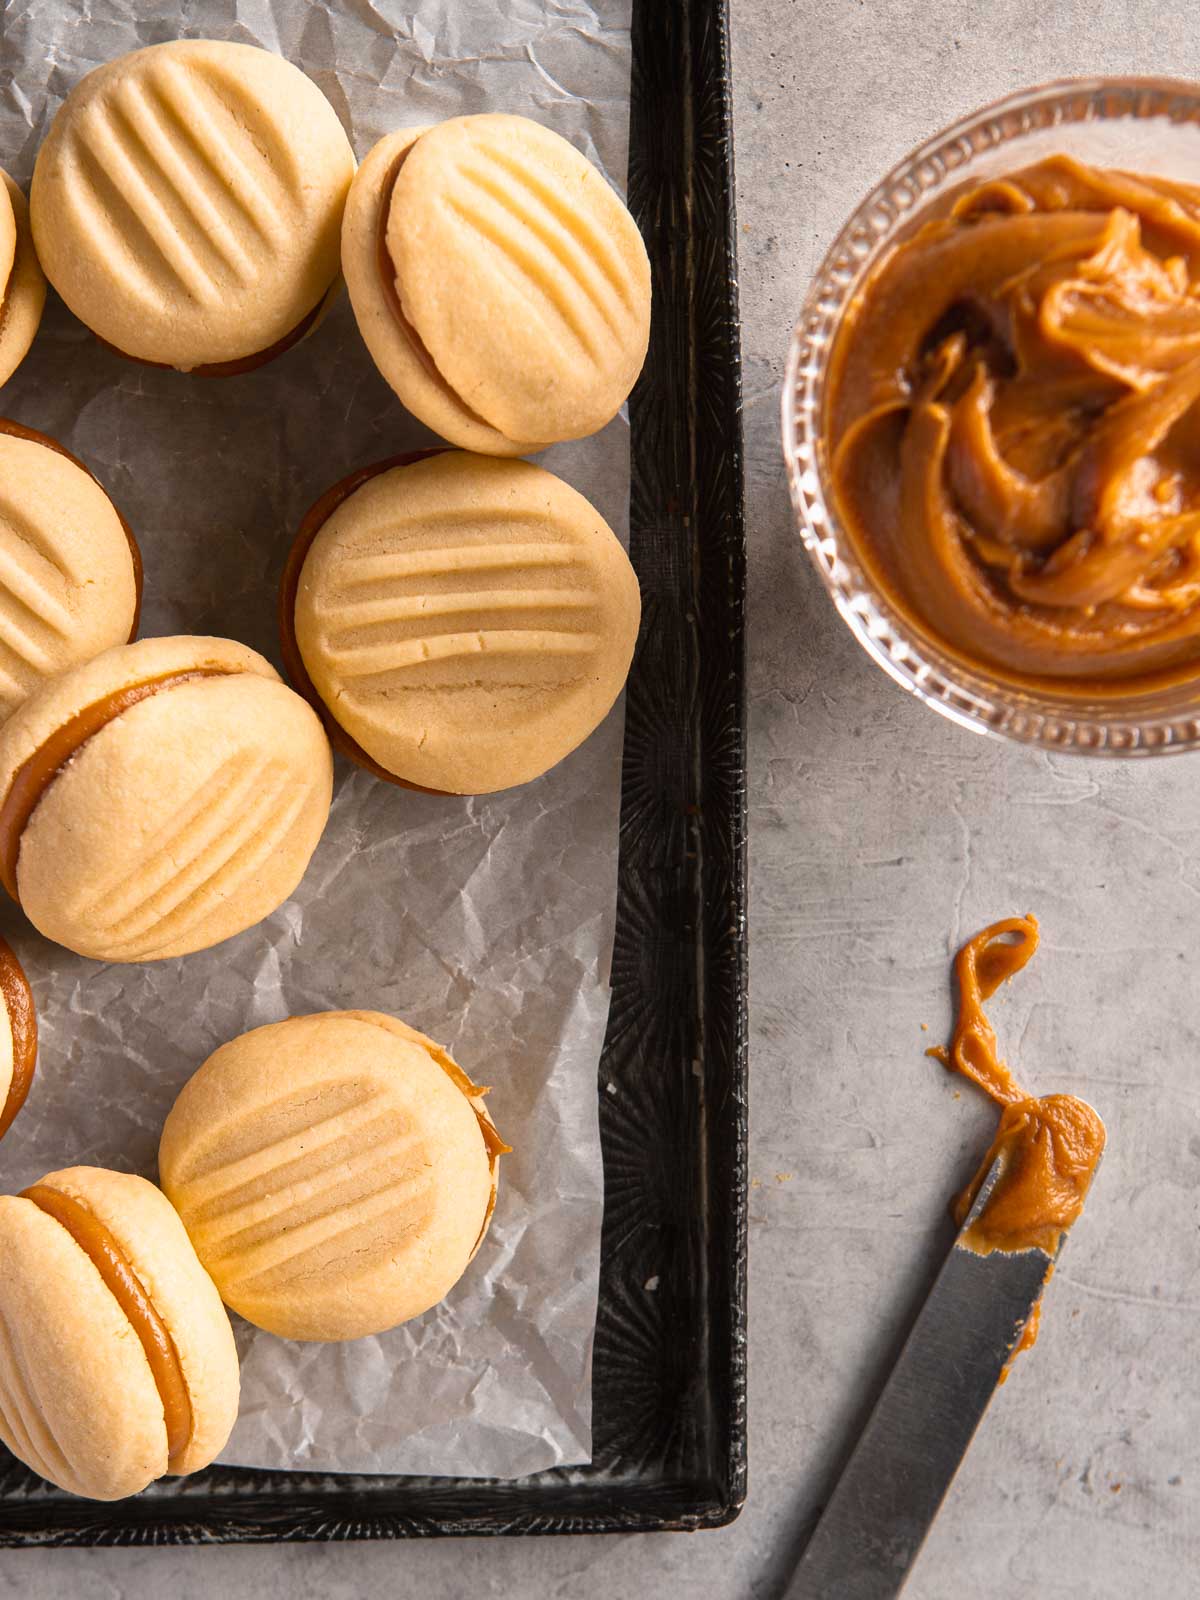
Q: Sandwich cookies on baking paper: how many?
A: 9